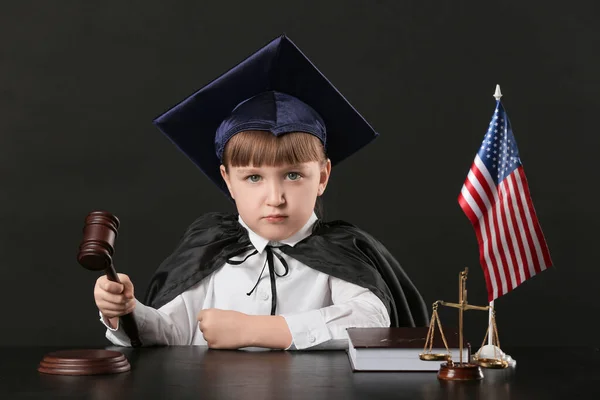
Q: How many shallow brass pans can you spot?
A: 2